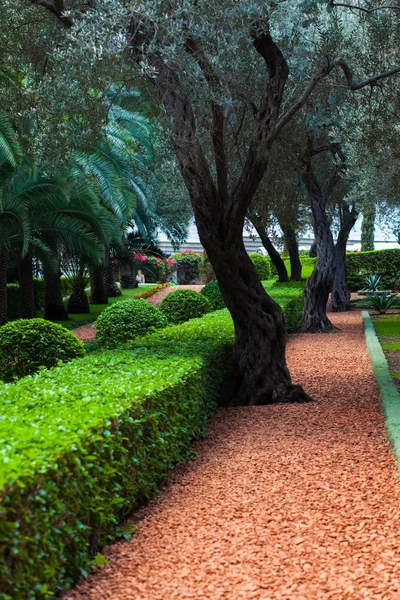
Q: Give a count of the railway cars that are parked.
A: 0